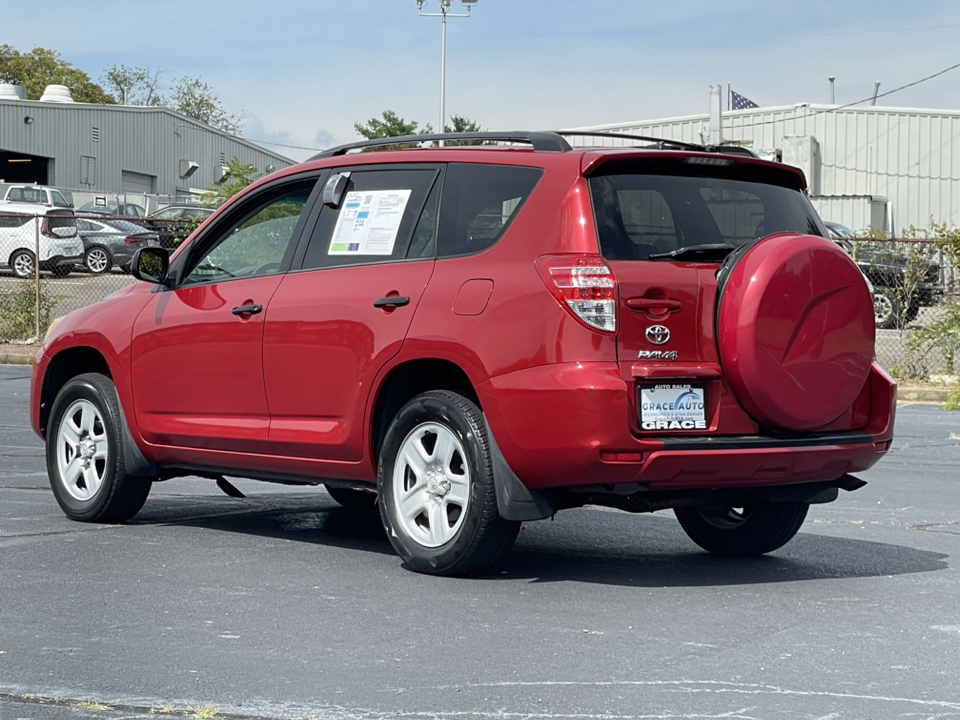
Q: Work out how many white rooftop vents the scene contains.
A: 2